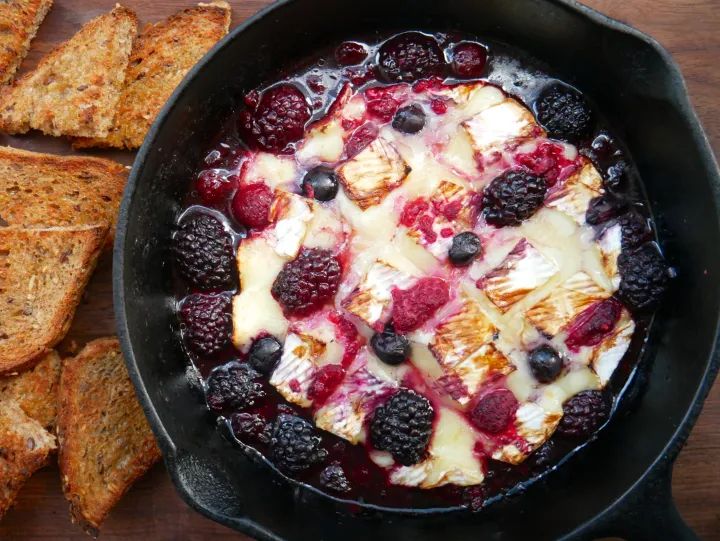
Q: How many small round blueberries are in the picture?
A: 6